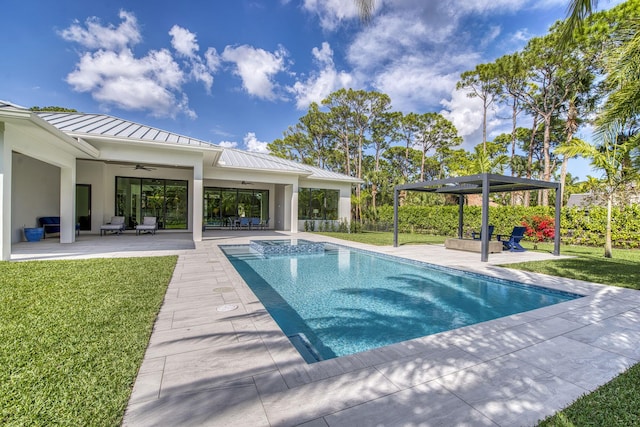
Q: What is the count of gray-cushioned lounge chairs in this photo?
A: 2